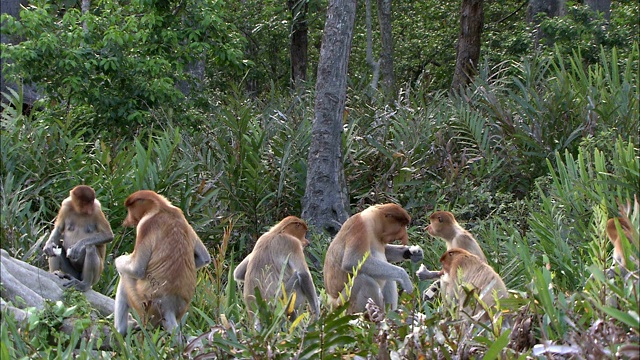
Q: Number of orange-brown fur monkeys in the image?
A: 7